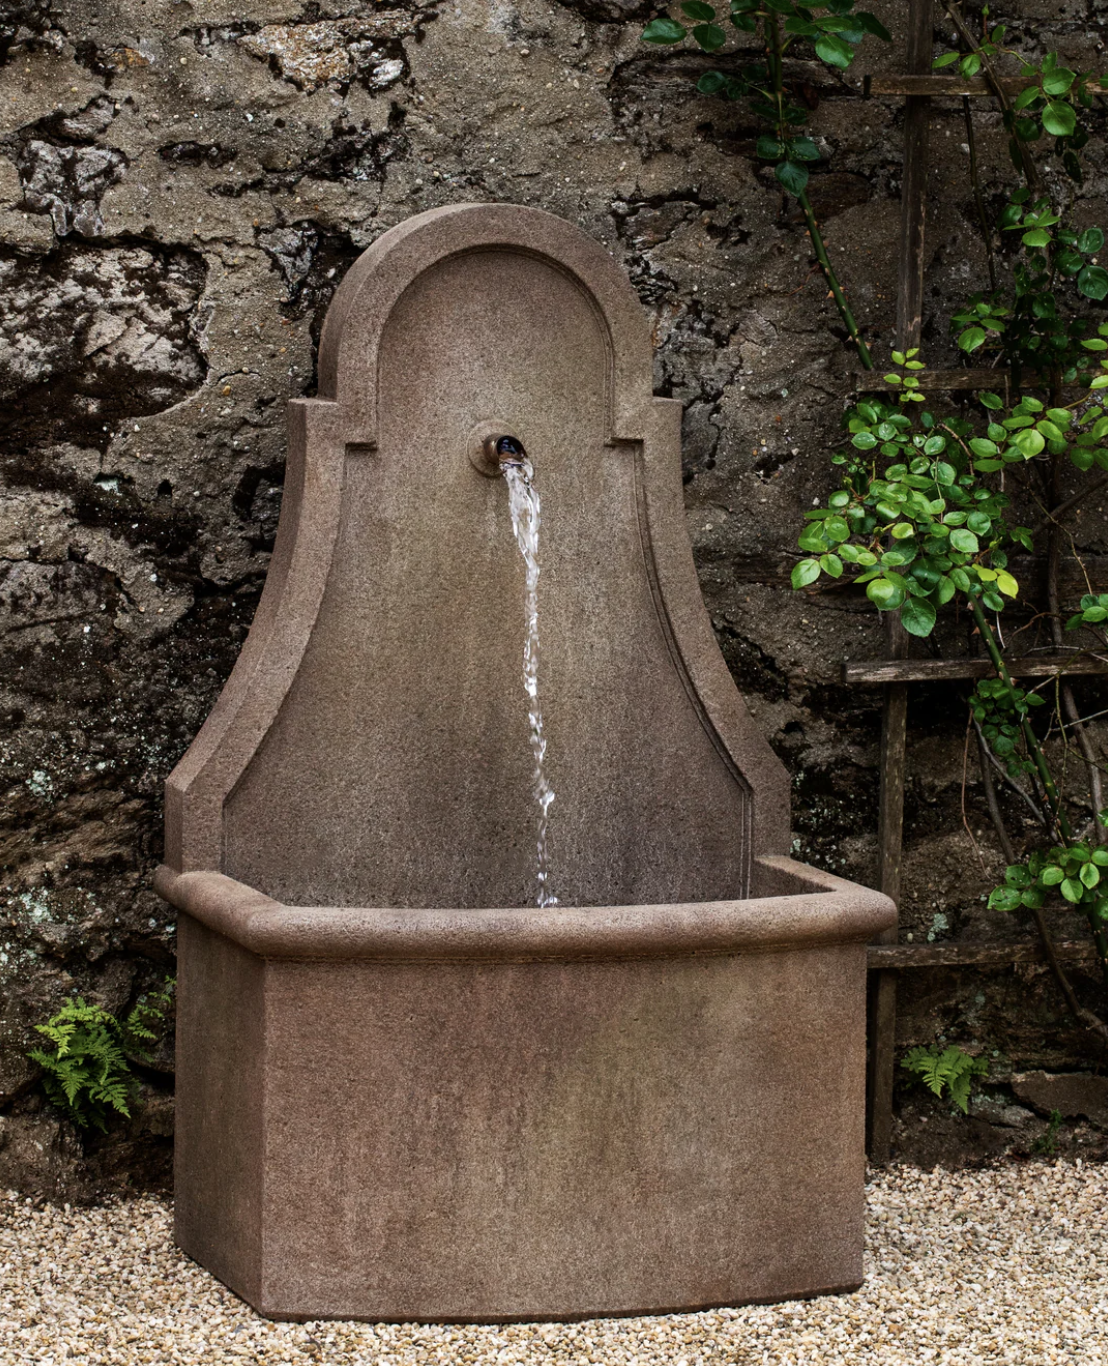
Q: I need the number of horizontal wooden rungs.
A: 4